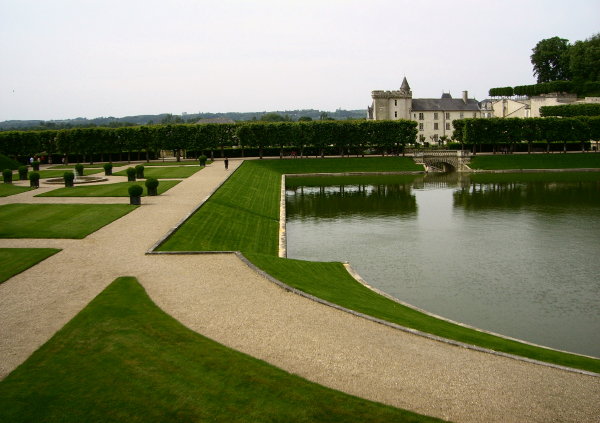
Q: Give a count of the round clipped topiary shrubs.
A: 12